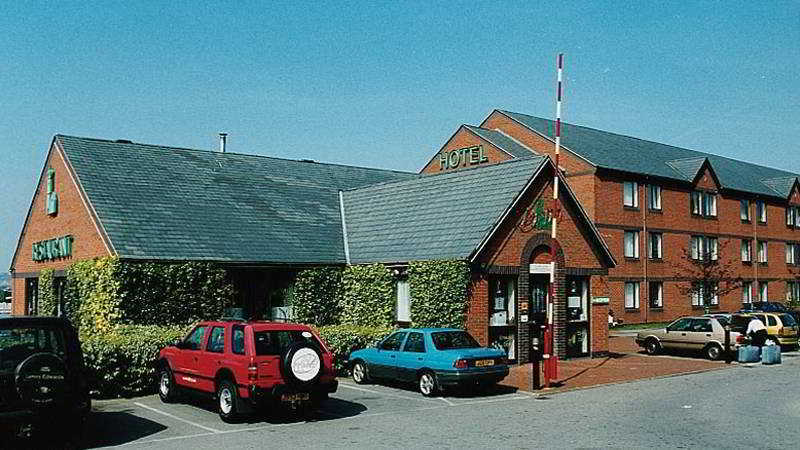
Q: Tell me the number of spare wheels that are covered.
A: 2